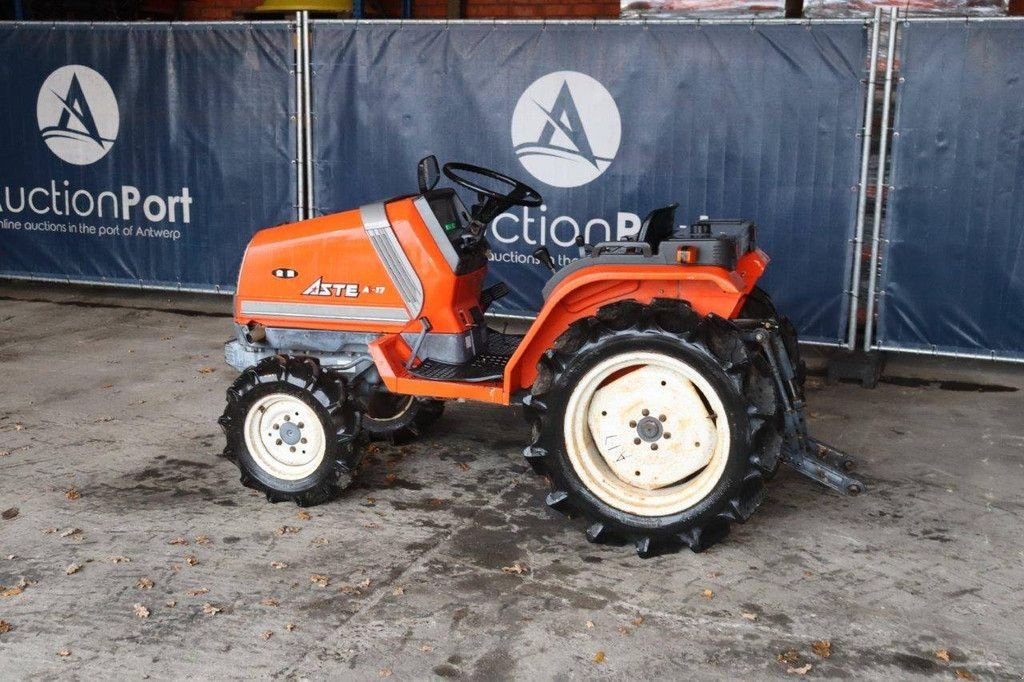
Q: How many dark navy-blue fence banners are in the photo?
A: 3